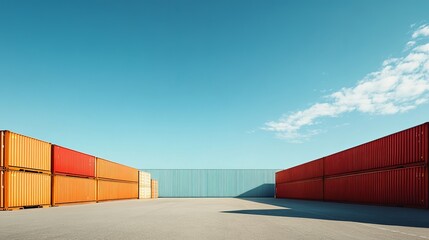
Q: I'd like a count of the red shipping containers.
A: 5